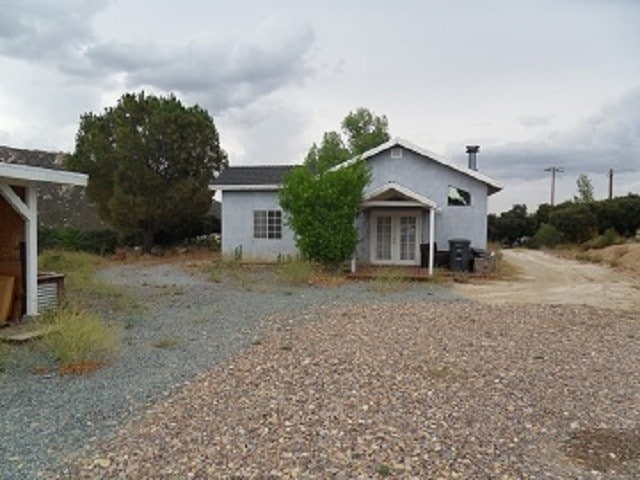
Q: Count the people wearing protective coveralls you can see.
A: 0